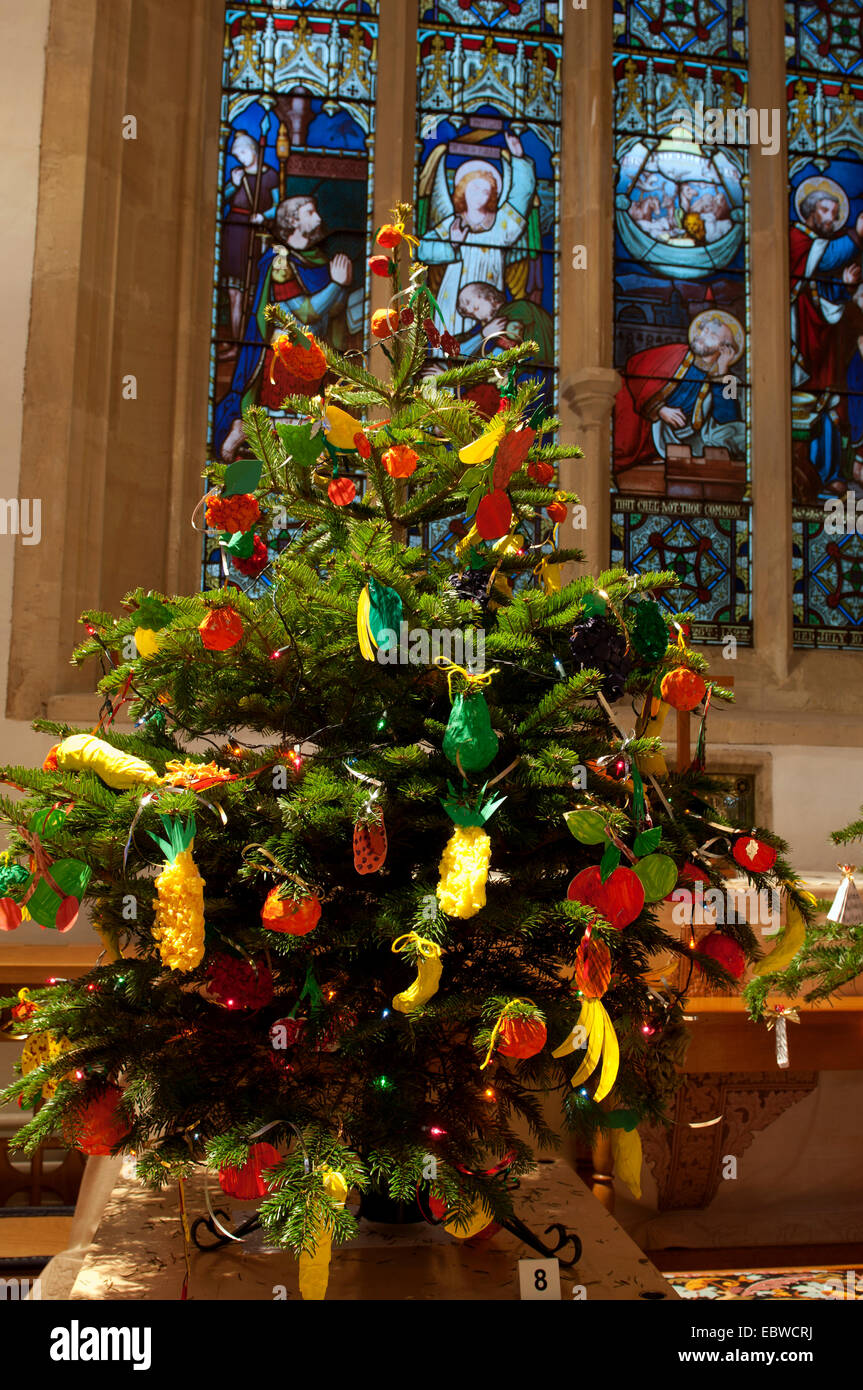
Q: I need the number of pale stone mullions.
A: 3